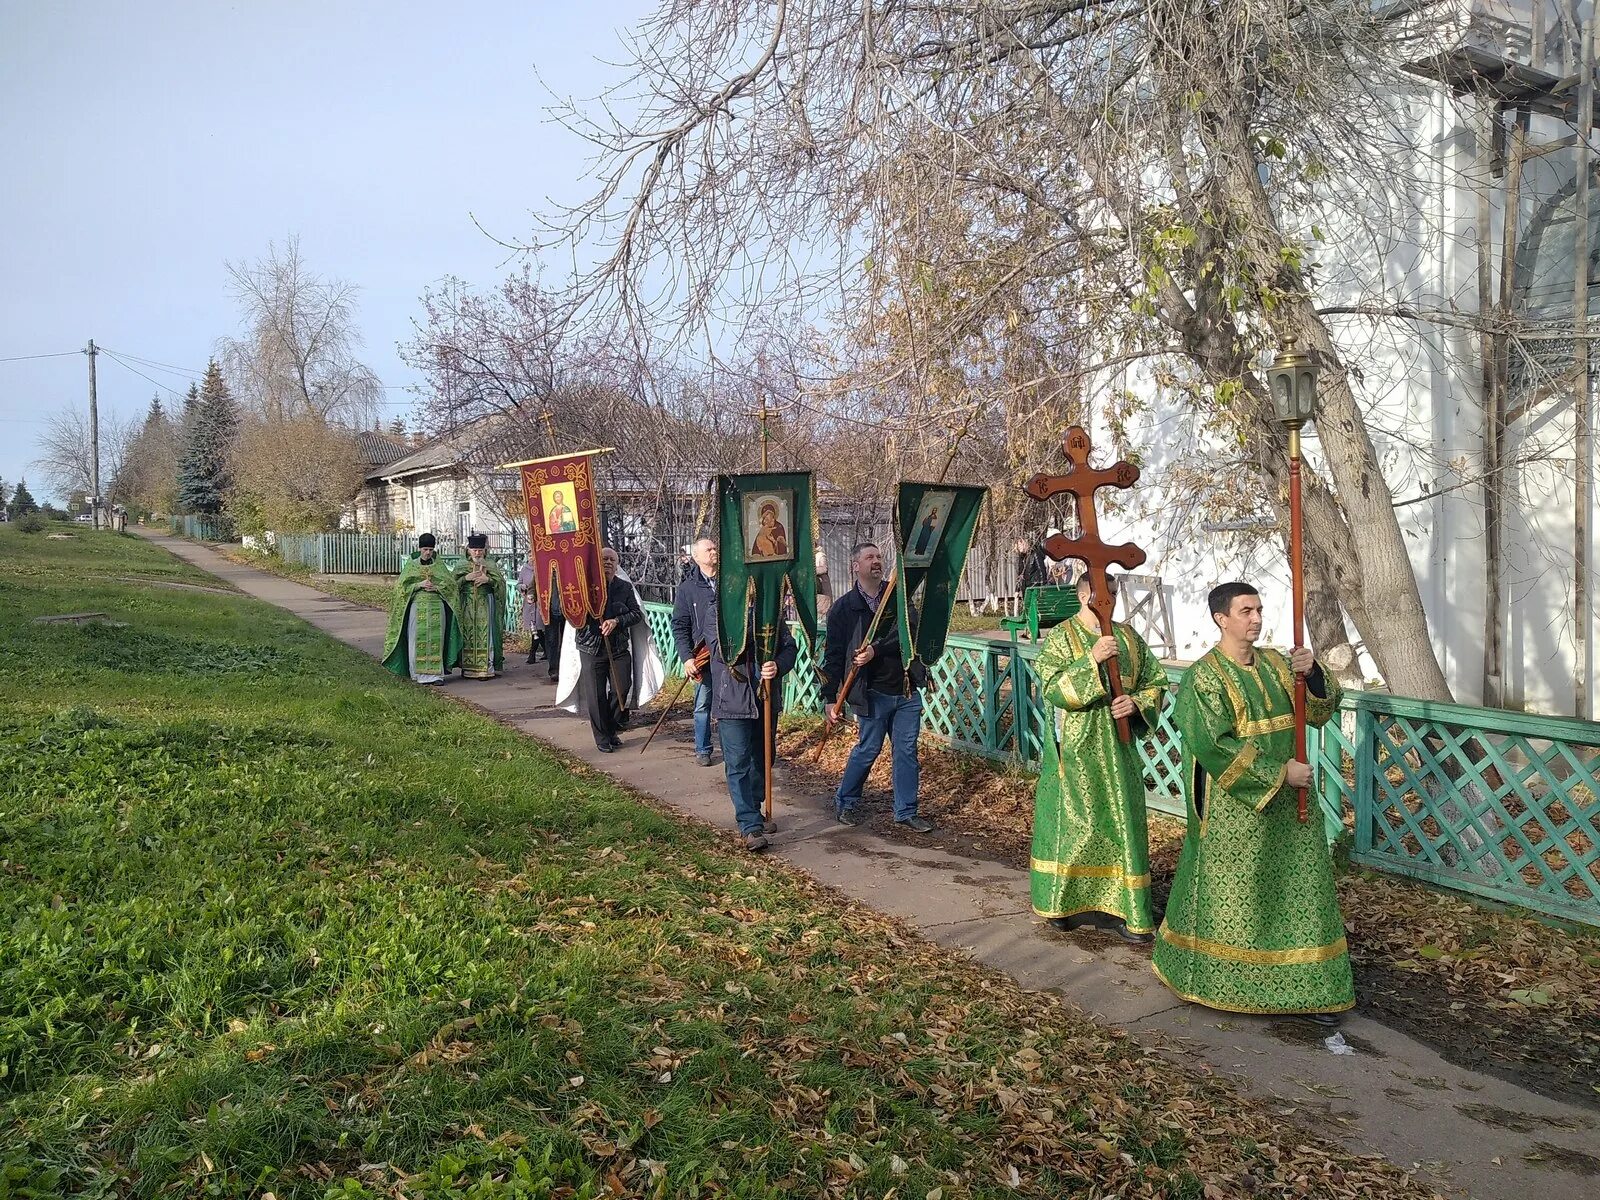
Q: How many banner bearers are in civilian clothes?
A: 4